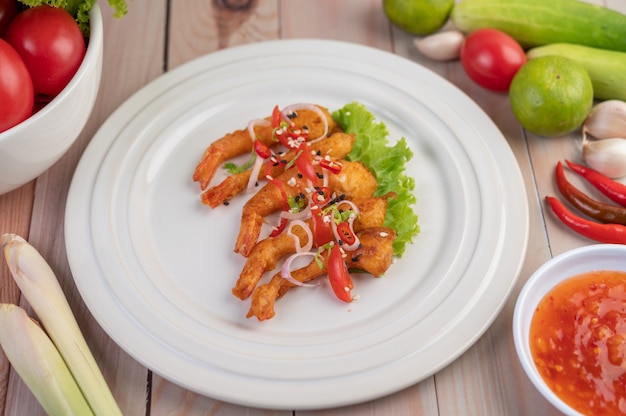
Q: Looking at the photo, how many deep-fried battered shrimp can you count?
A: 5